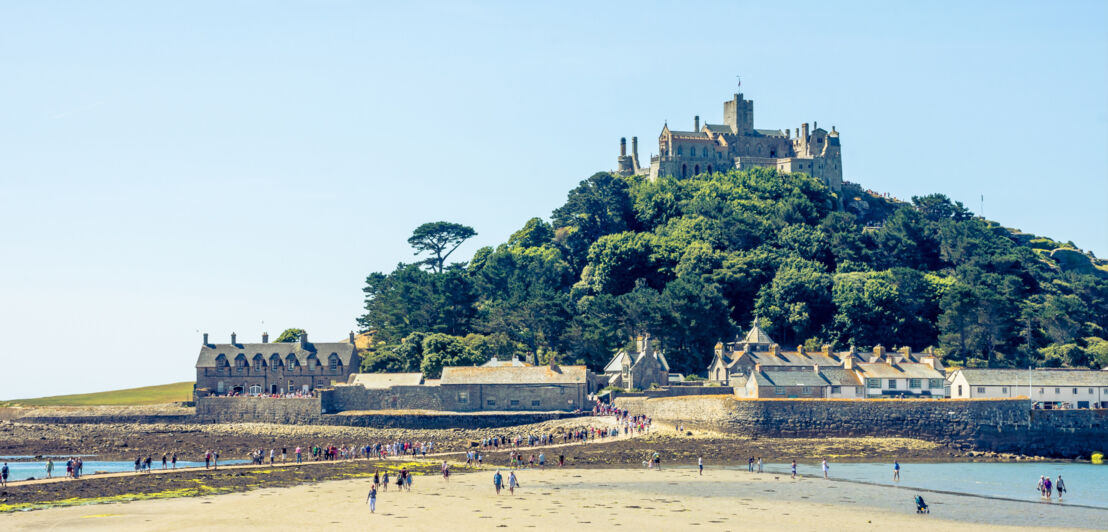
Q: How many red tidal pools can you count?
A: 0